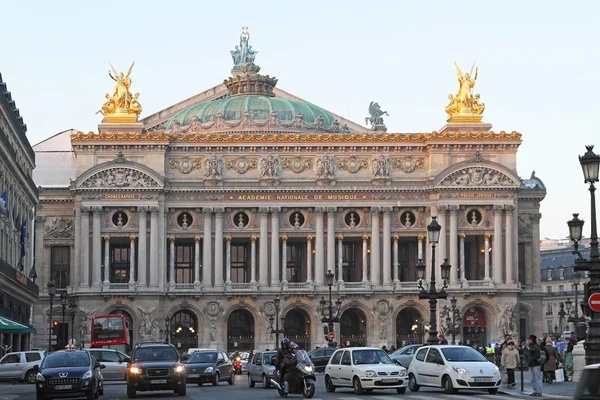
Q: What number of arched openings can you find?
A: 7